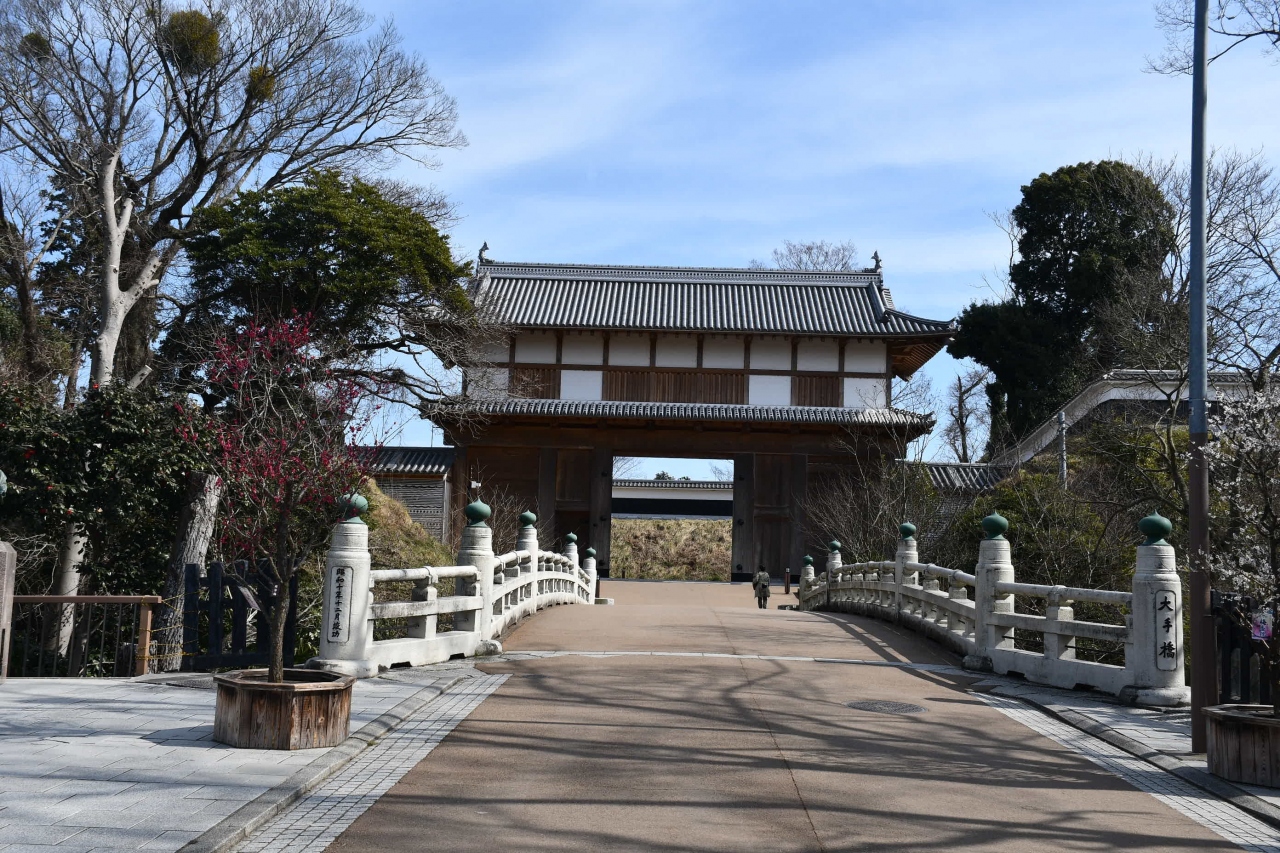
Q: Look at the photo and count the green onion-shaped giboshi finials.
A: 10